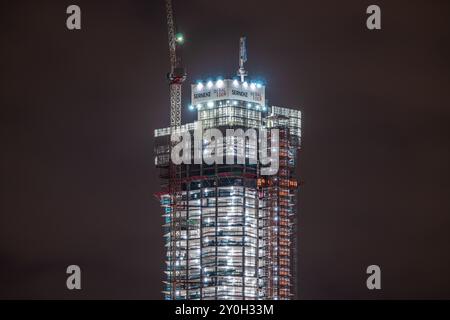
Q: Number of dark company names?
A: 2